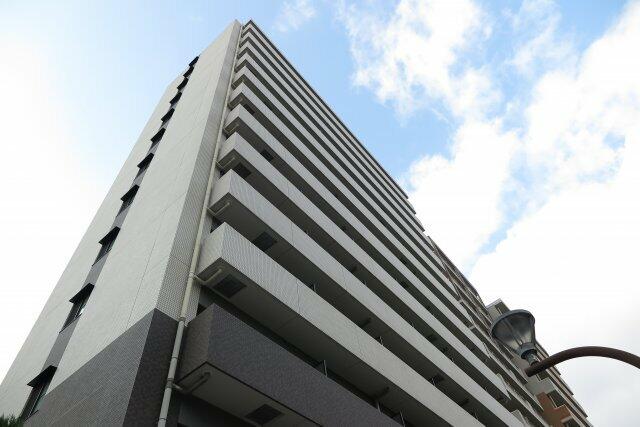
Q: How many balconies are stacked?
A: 11